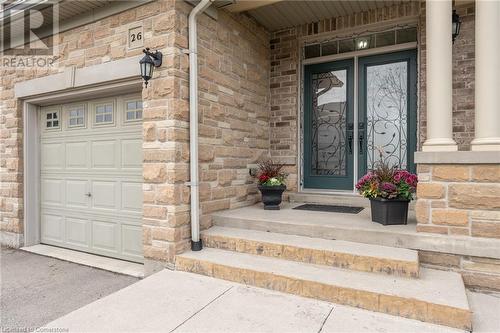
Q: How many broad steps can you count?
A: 2